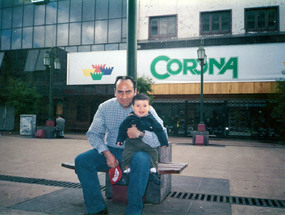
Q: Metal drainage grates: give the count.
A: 2